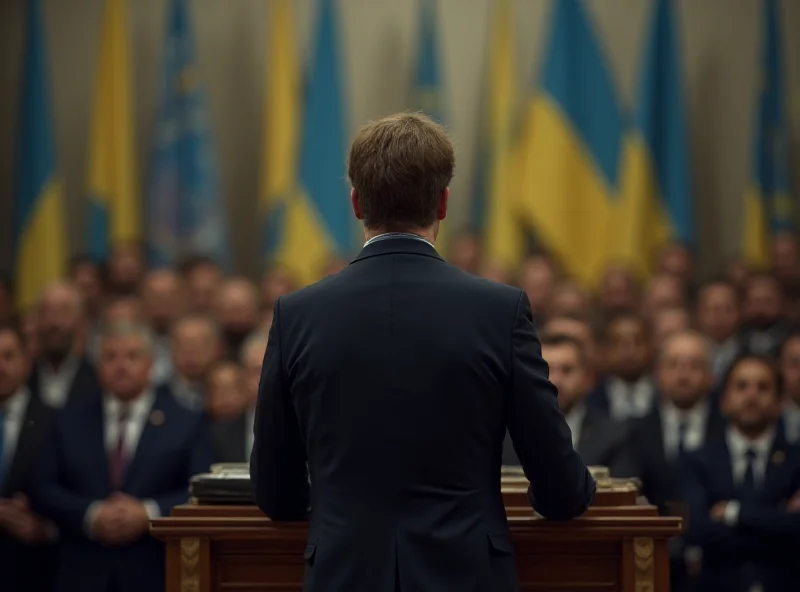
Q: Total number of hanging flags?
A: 10